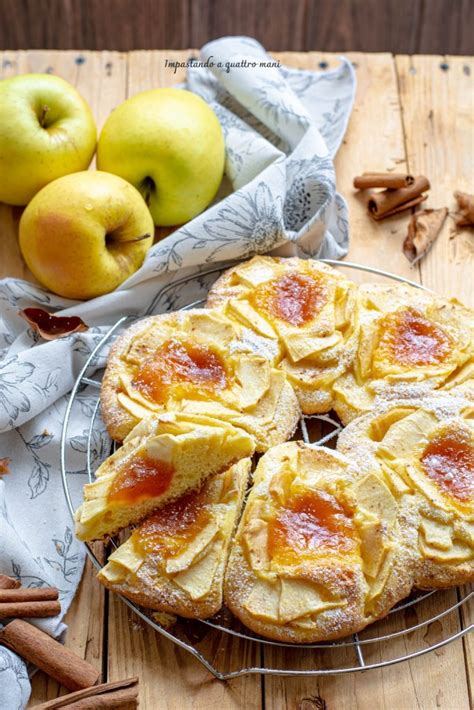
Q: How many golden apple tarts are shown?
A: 6